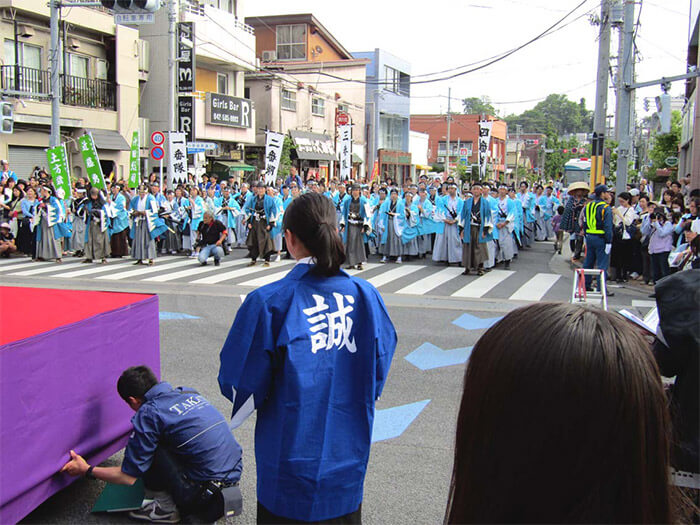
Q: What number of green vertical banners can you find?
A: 3